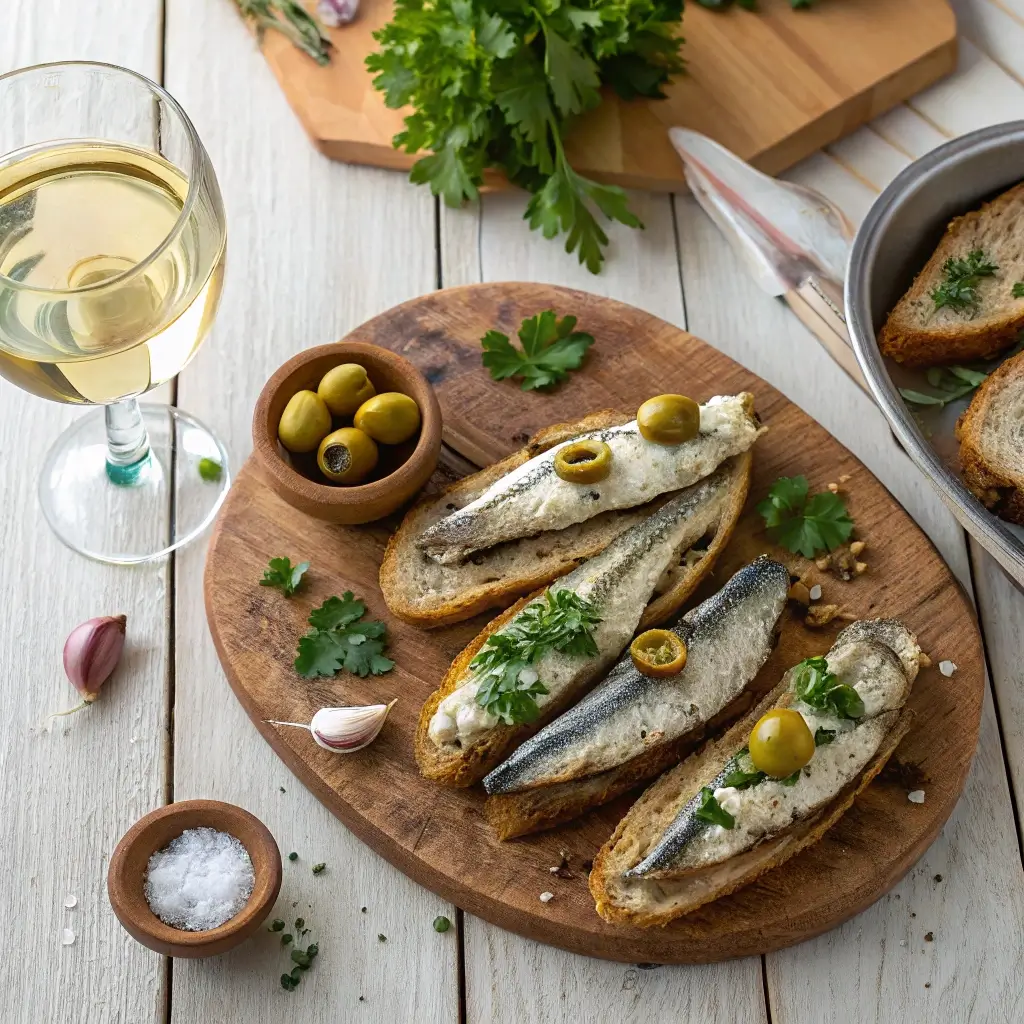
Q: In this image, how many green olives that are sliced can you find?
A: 2